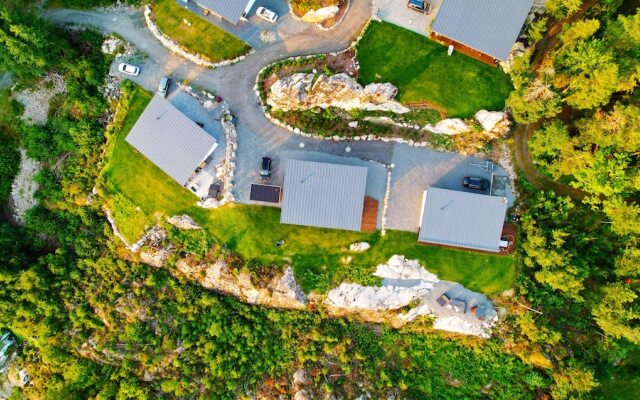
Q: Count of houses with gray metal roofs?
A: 5